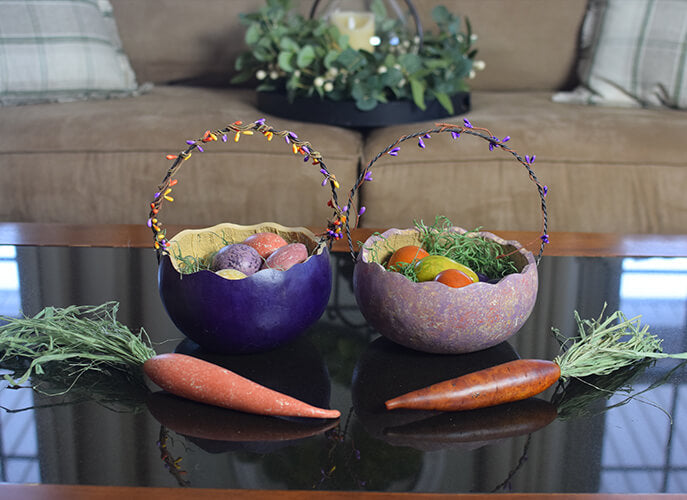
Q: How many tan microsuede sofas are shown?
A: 1